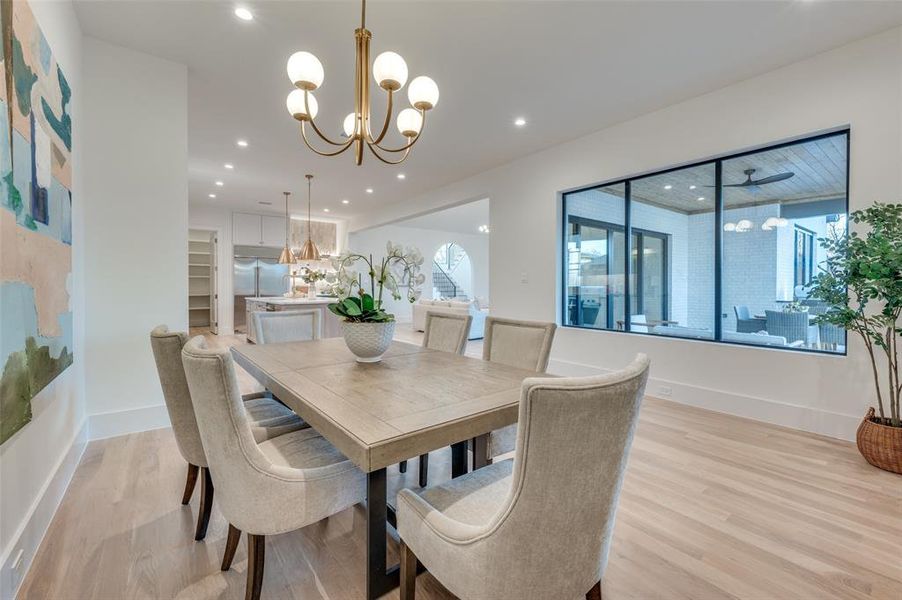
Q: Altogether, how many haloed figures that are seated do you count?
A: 0